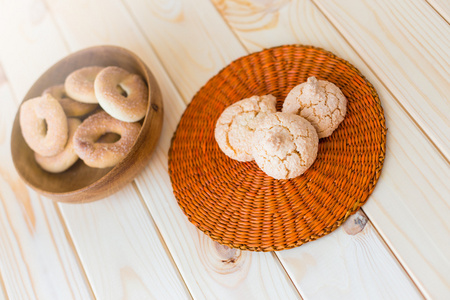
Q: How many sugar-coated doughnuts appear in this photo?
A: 6